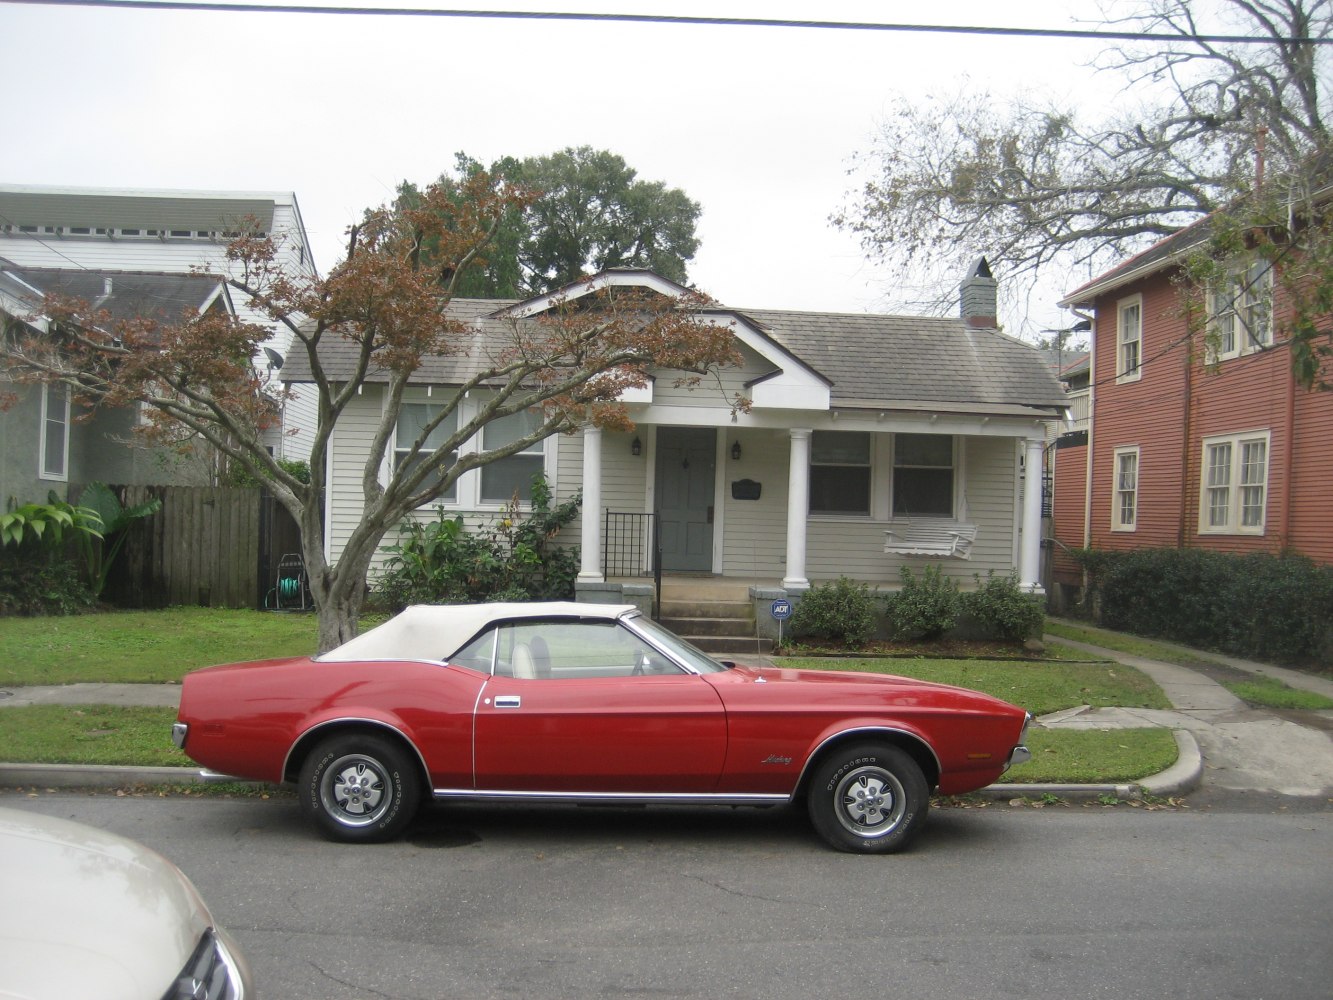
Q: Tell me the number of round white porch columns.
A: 3